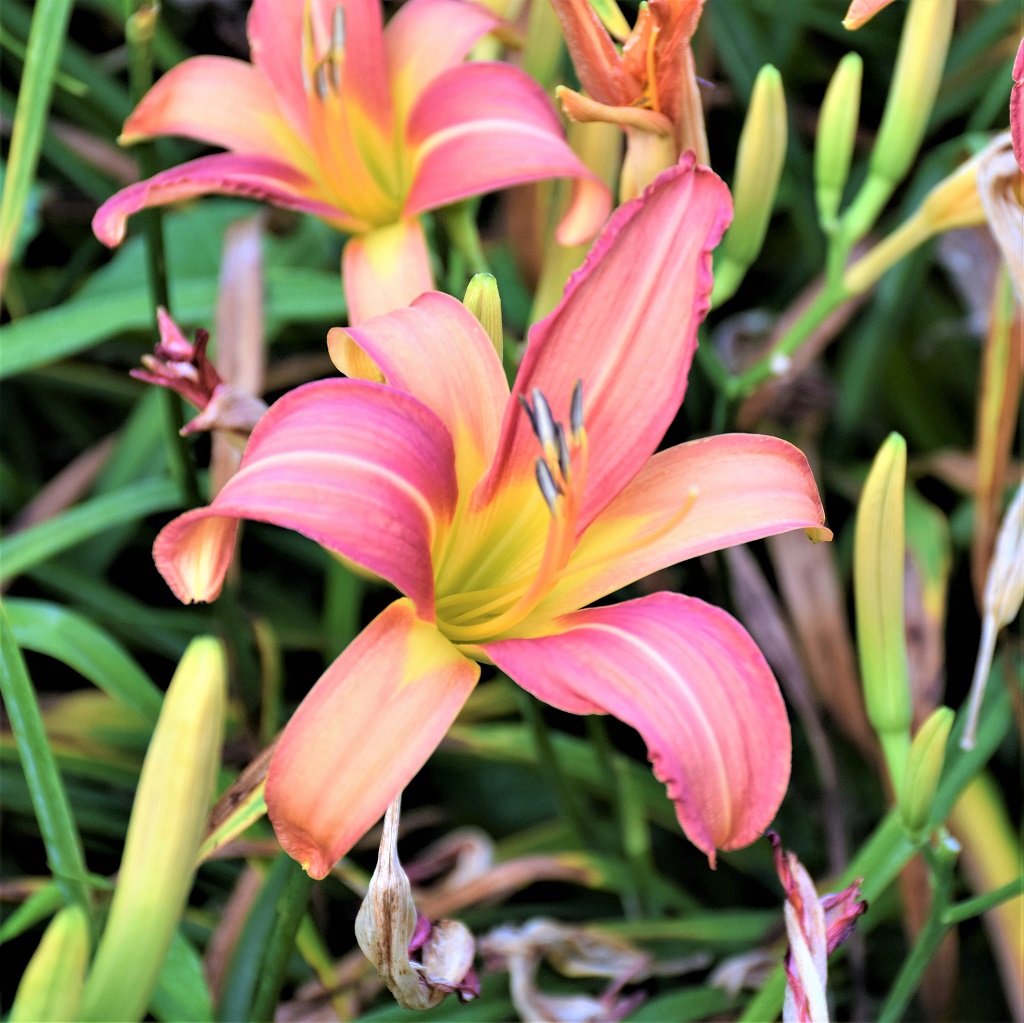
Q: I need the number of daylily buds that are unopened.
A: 8